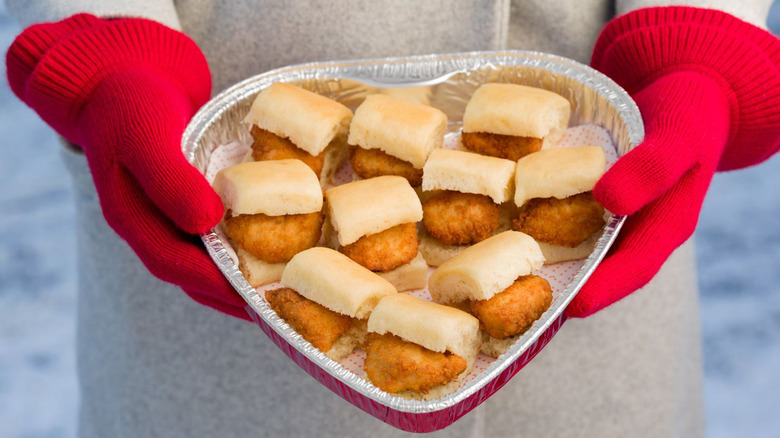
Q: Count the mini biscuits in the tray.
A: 10